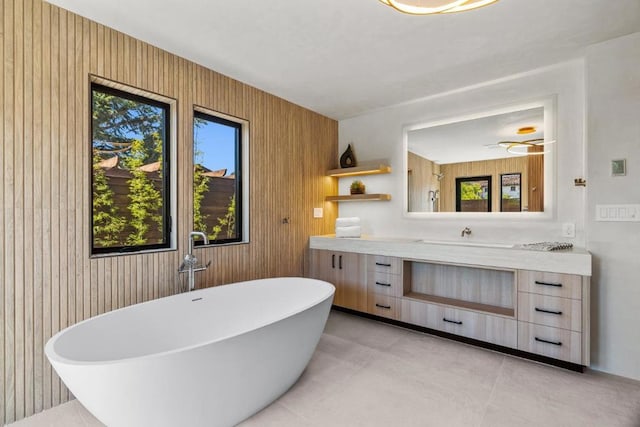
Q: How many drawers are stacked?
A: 6